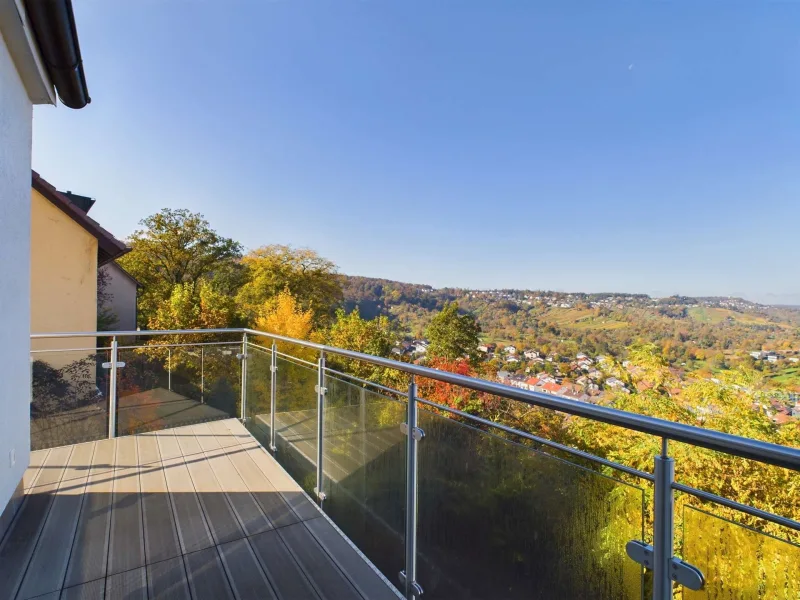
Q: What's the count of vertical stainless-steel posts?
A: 6